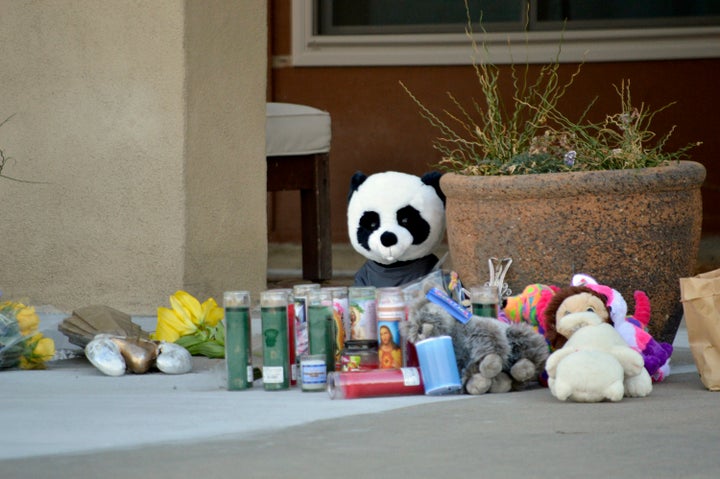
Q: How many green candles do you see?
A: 4